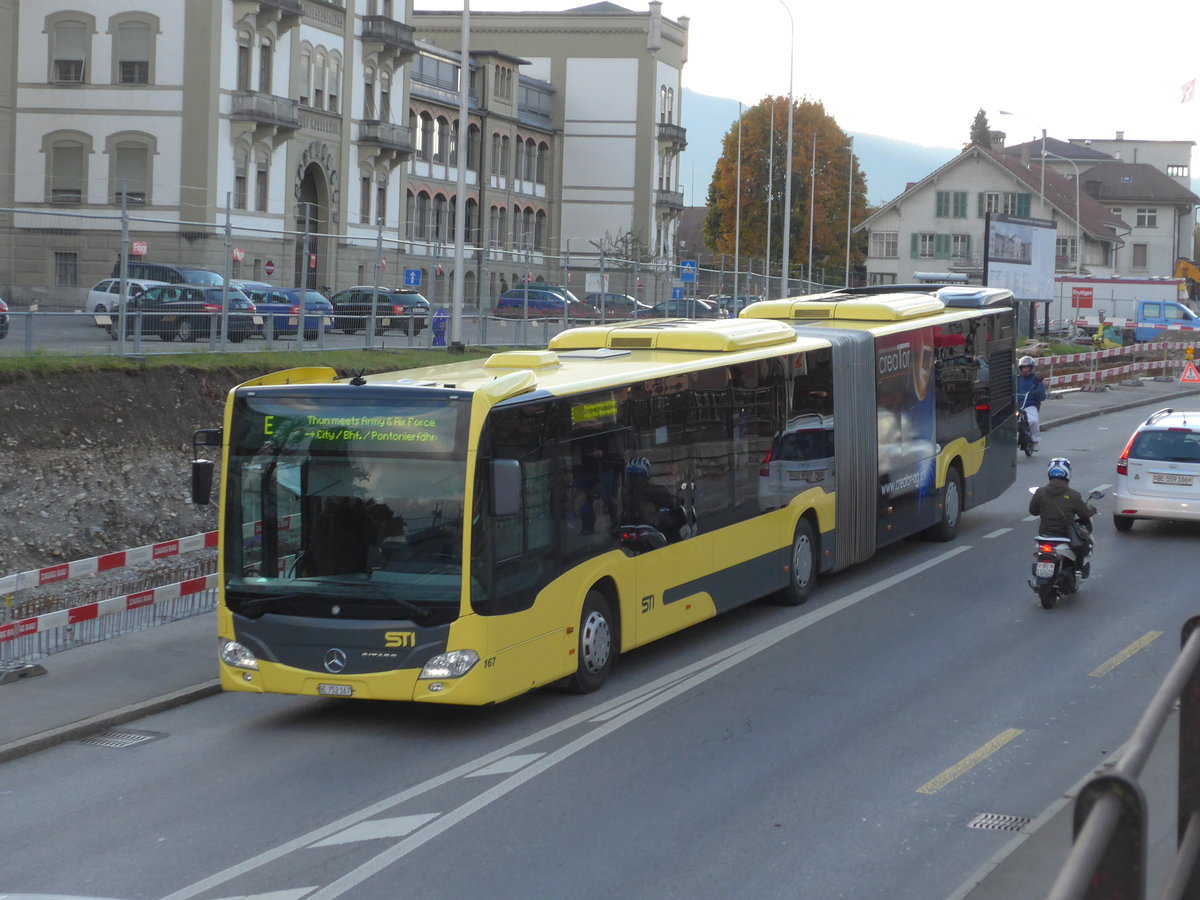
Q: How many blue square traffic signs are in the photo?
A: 3